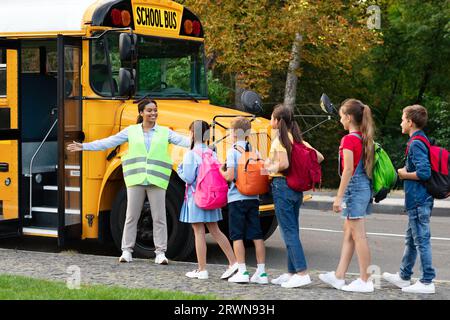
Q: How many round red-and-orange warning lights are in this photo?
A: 4